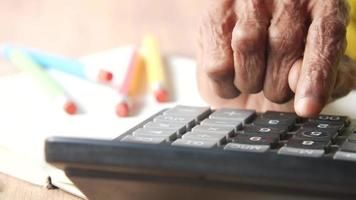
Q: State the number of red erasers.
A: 4